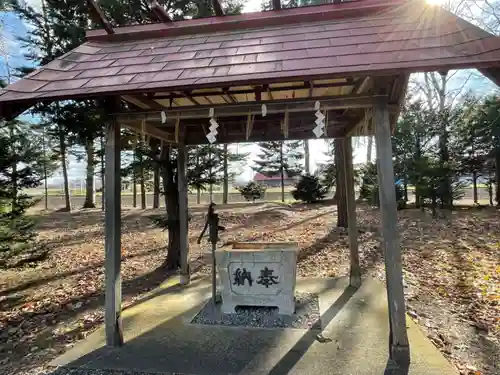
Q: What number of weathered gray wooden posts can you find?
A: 4